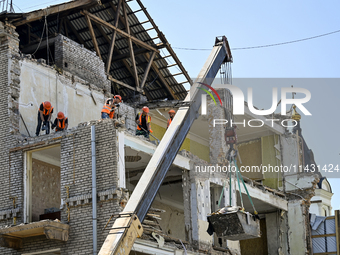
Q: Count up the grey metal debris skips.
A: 1